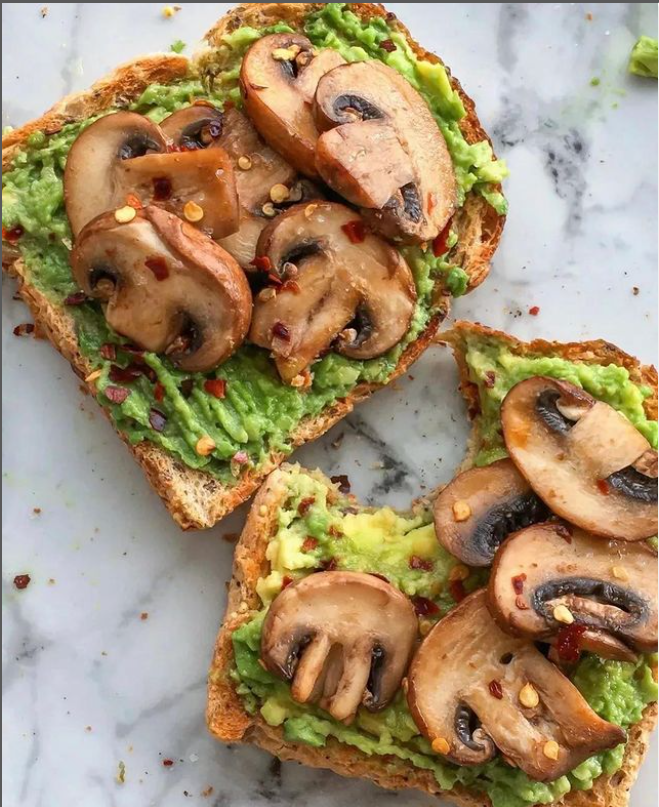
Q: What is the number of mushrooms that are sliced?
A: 11